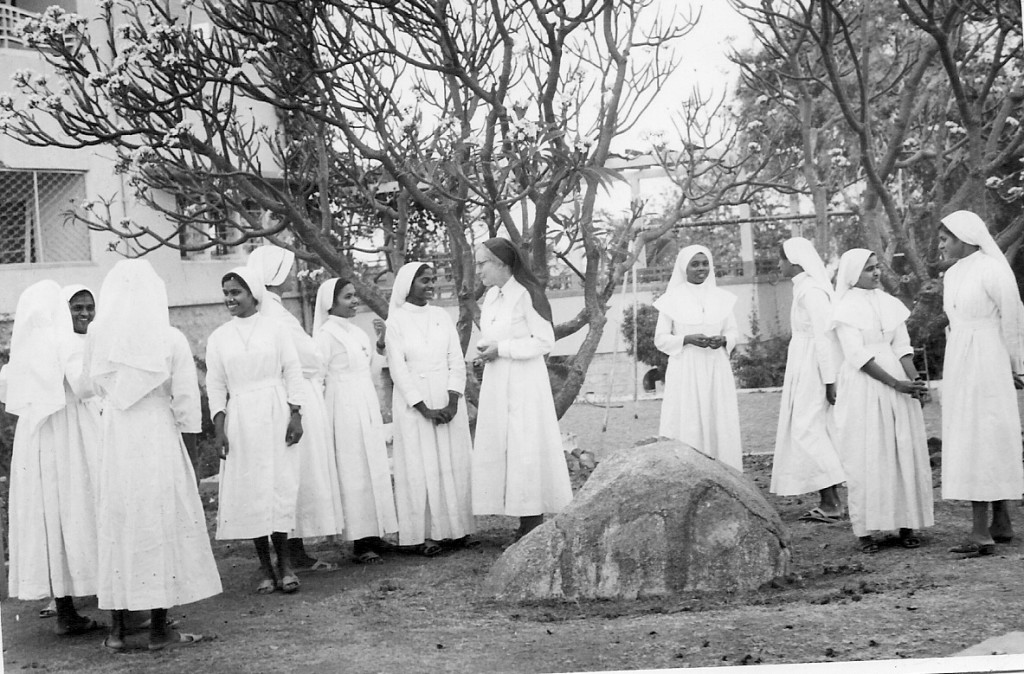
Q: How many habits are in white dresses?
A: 12